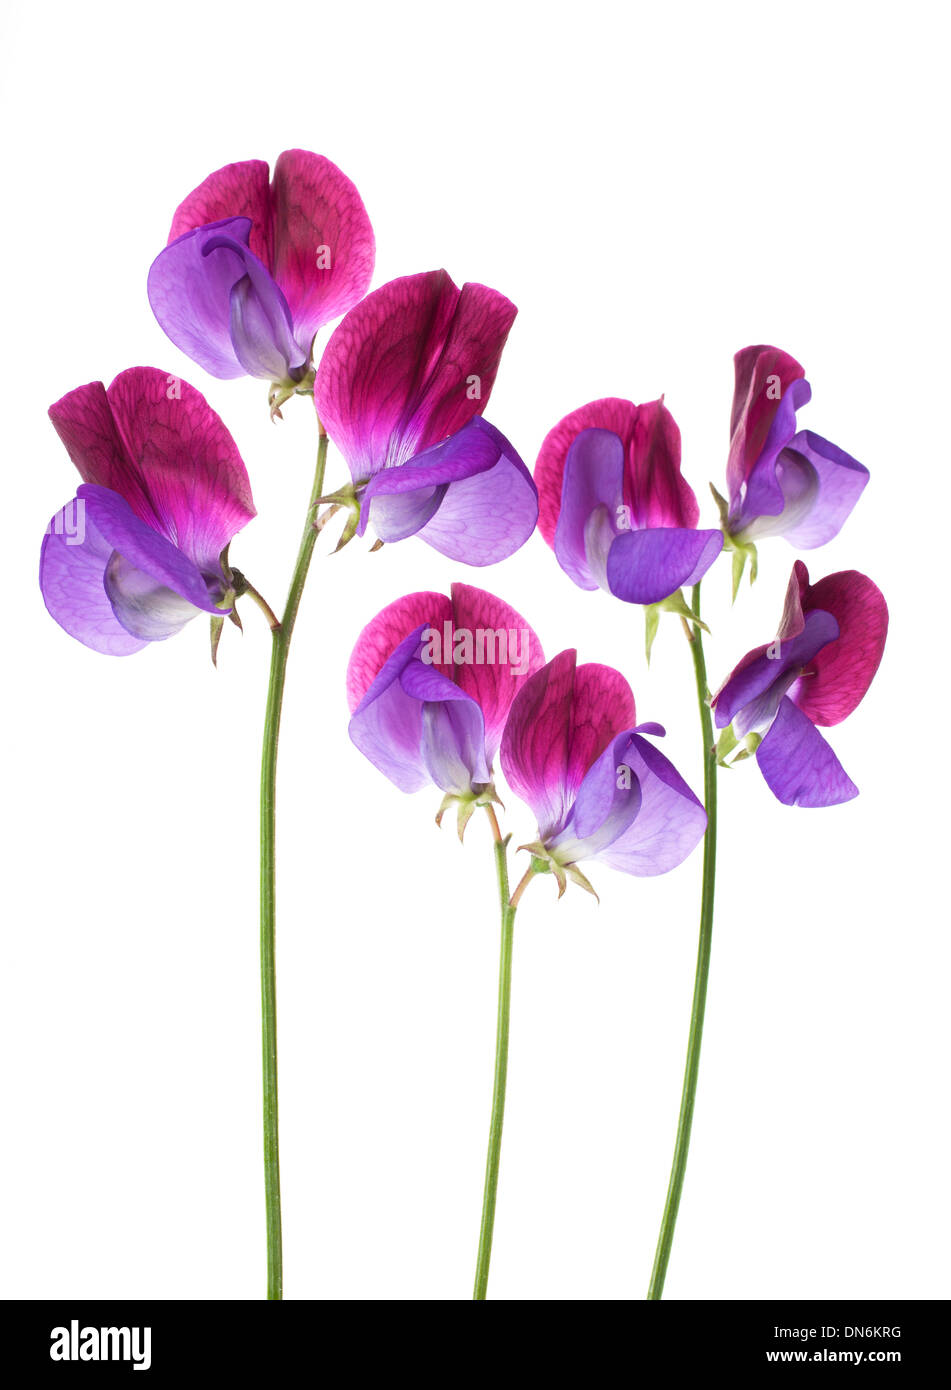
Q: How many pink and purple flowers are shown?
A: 8